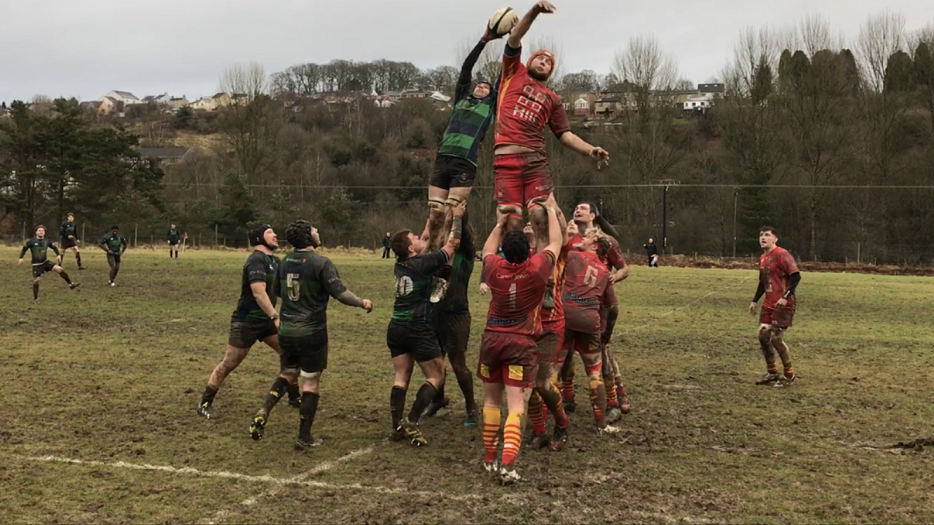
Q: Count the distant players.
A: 4